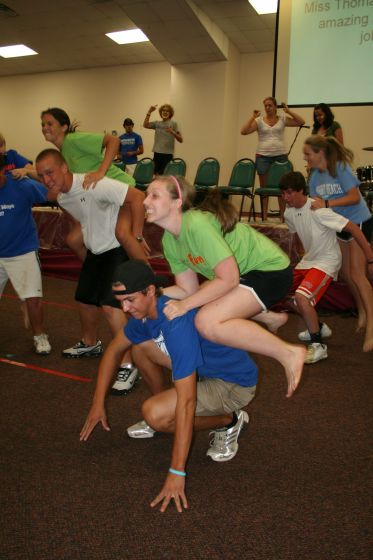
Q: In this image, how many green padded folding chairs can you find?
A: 6